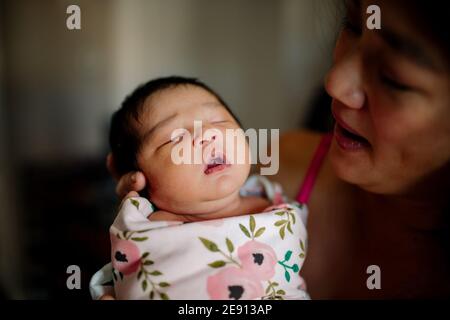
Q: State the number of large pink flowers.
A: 3